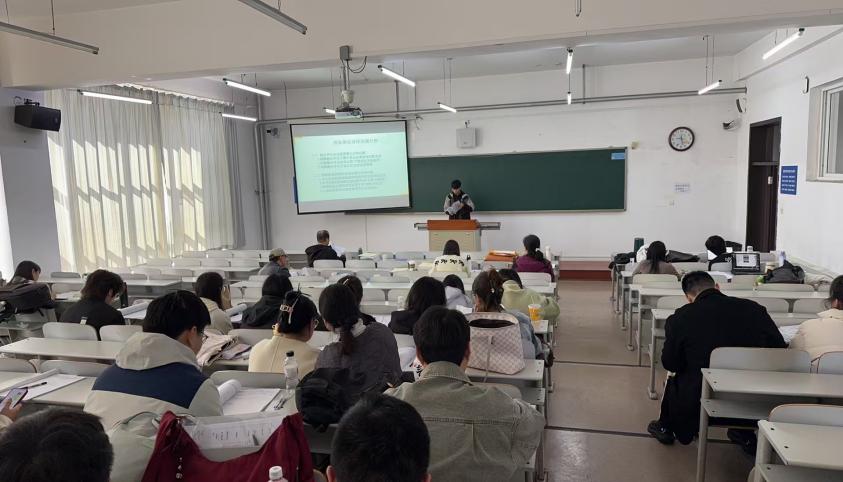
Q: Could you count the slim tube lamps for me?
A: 13